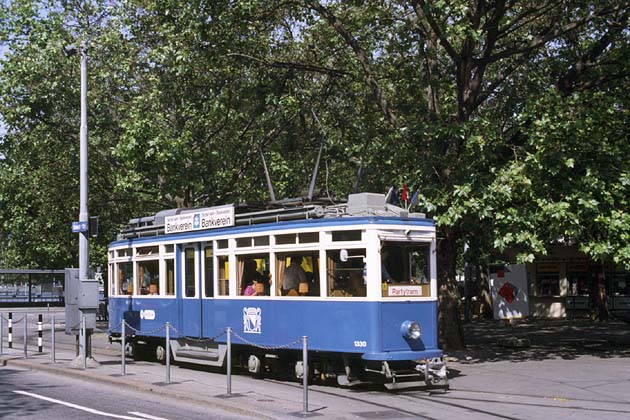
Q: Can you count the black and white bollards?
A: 2